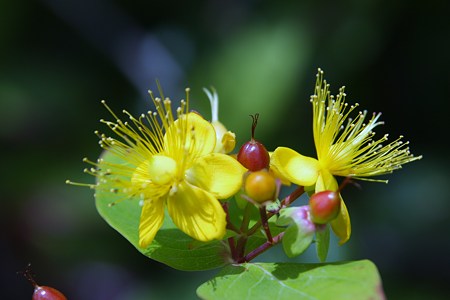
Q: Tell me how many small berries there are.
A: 4